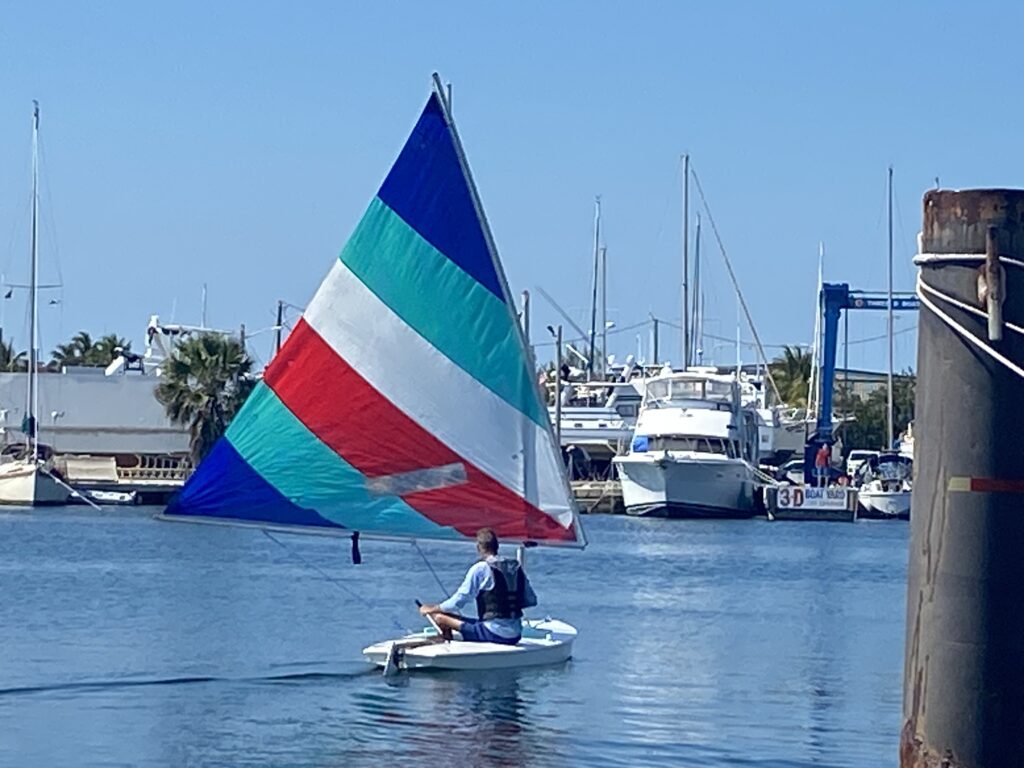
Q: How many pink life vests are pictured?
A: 0